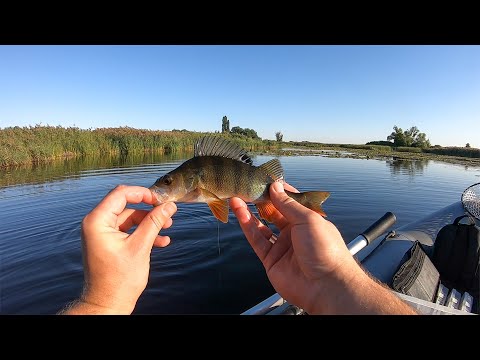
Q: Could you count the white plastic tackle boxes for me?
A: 3